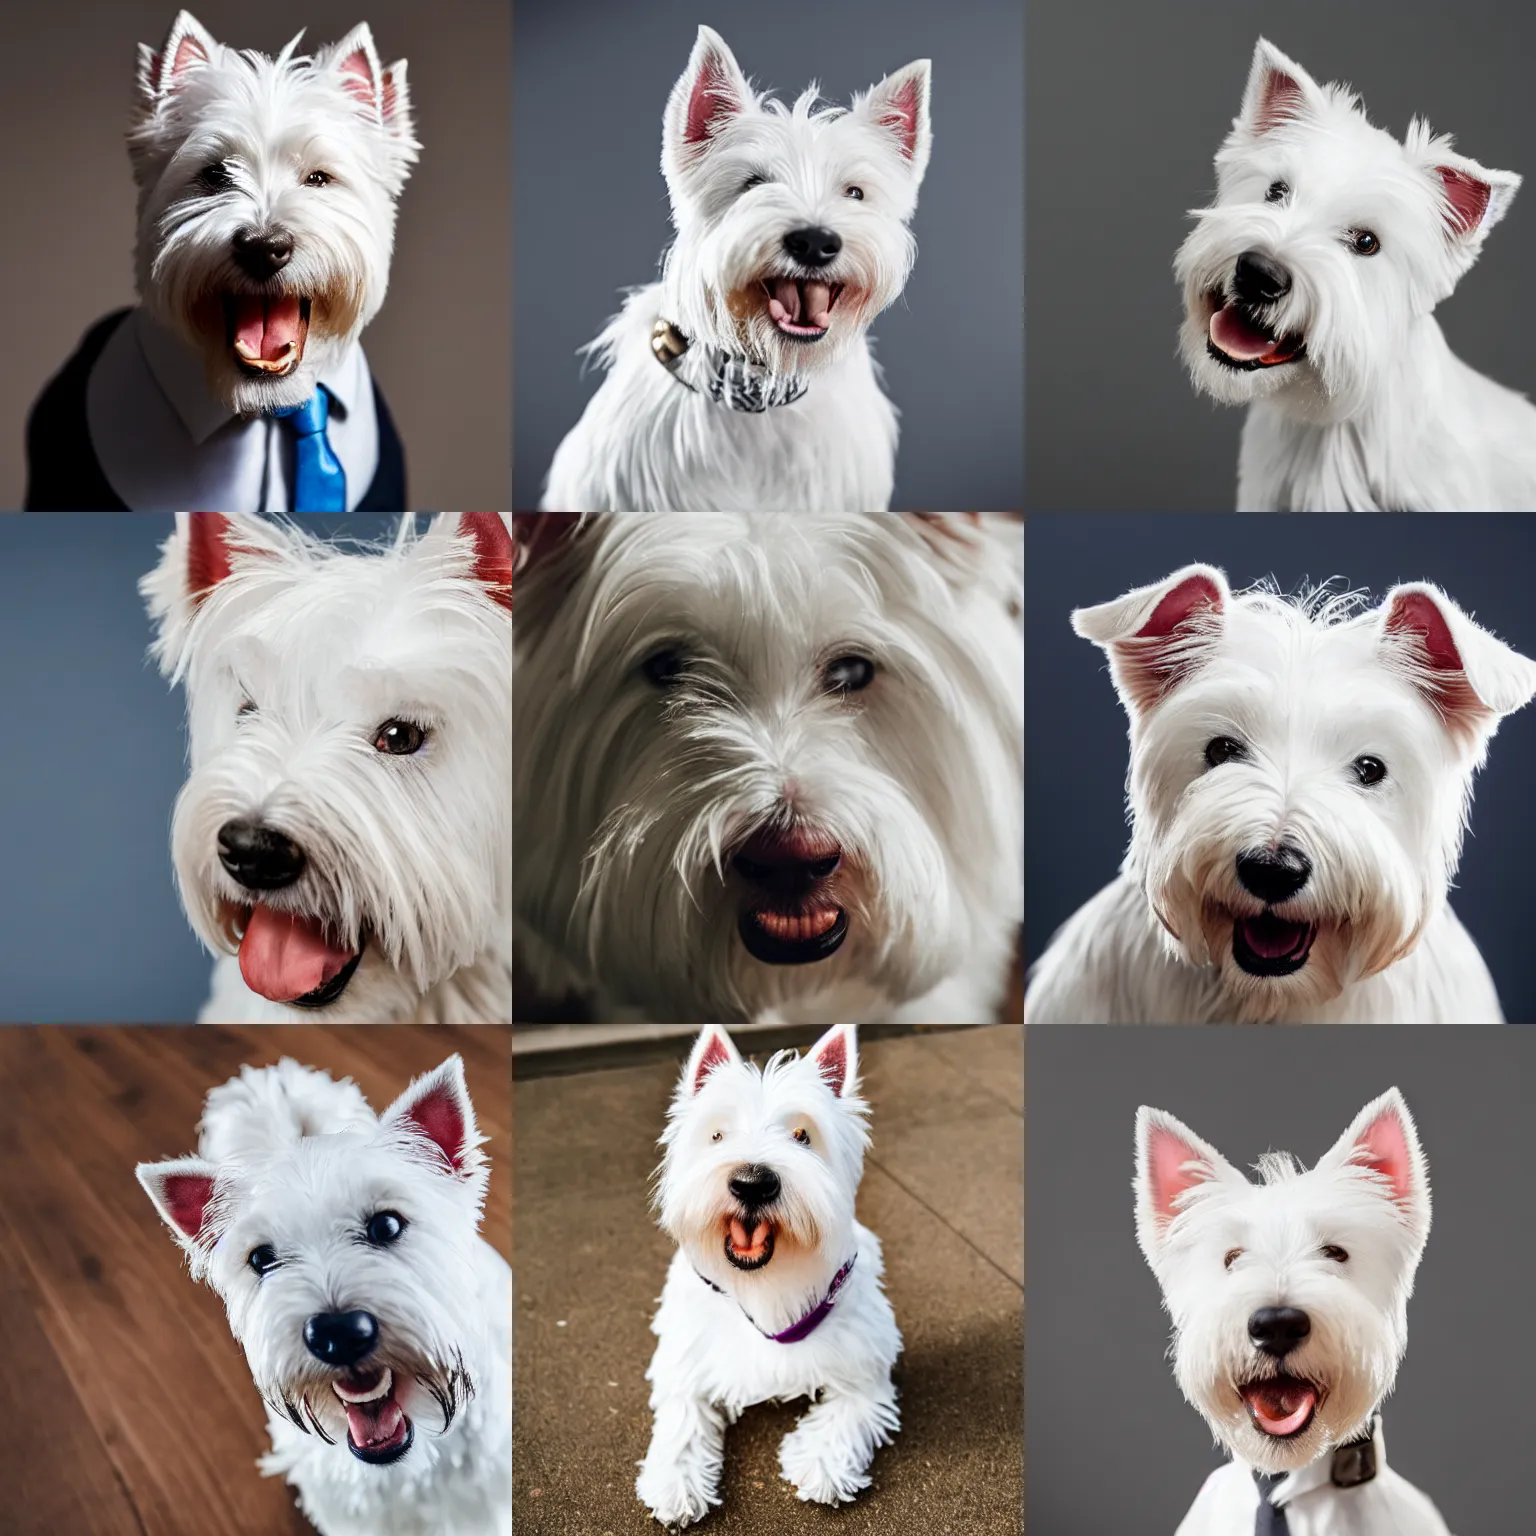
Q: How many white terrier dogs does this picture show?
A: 9